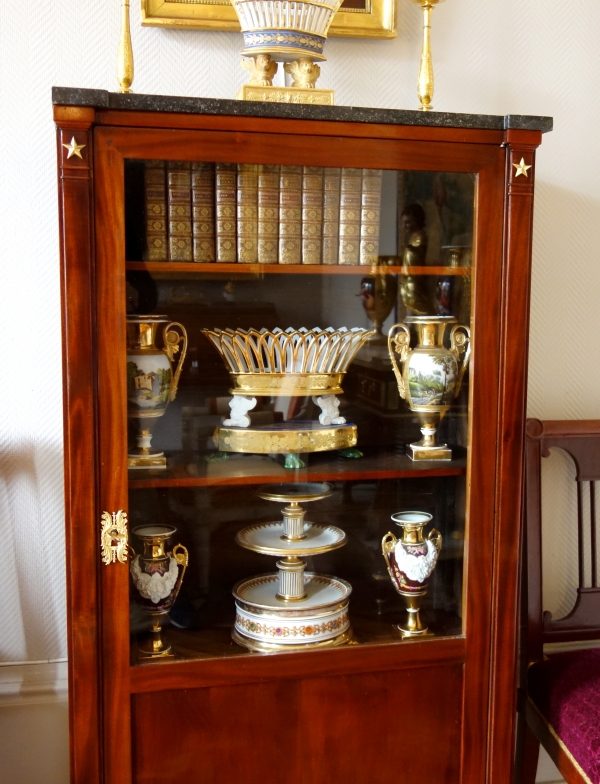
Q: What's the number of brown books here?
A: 11